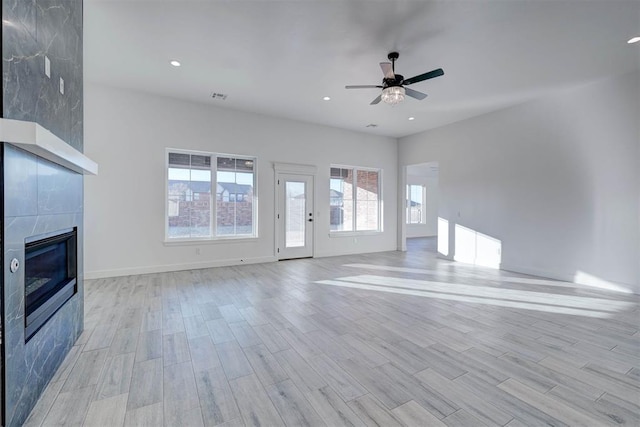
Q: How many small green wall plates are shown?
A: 0